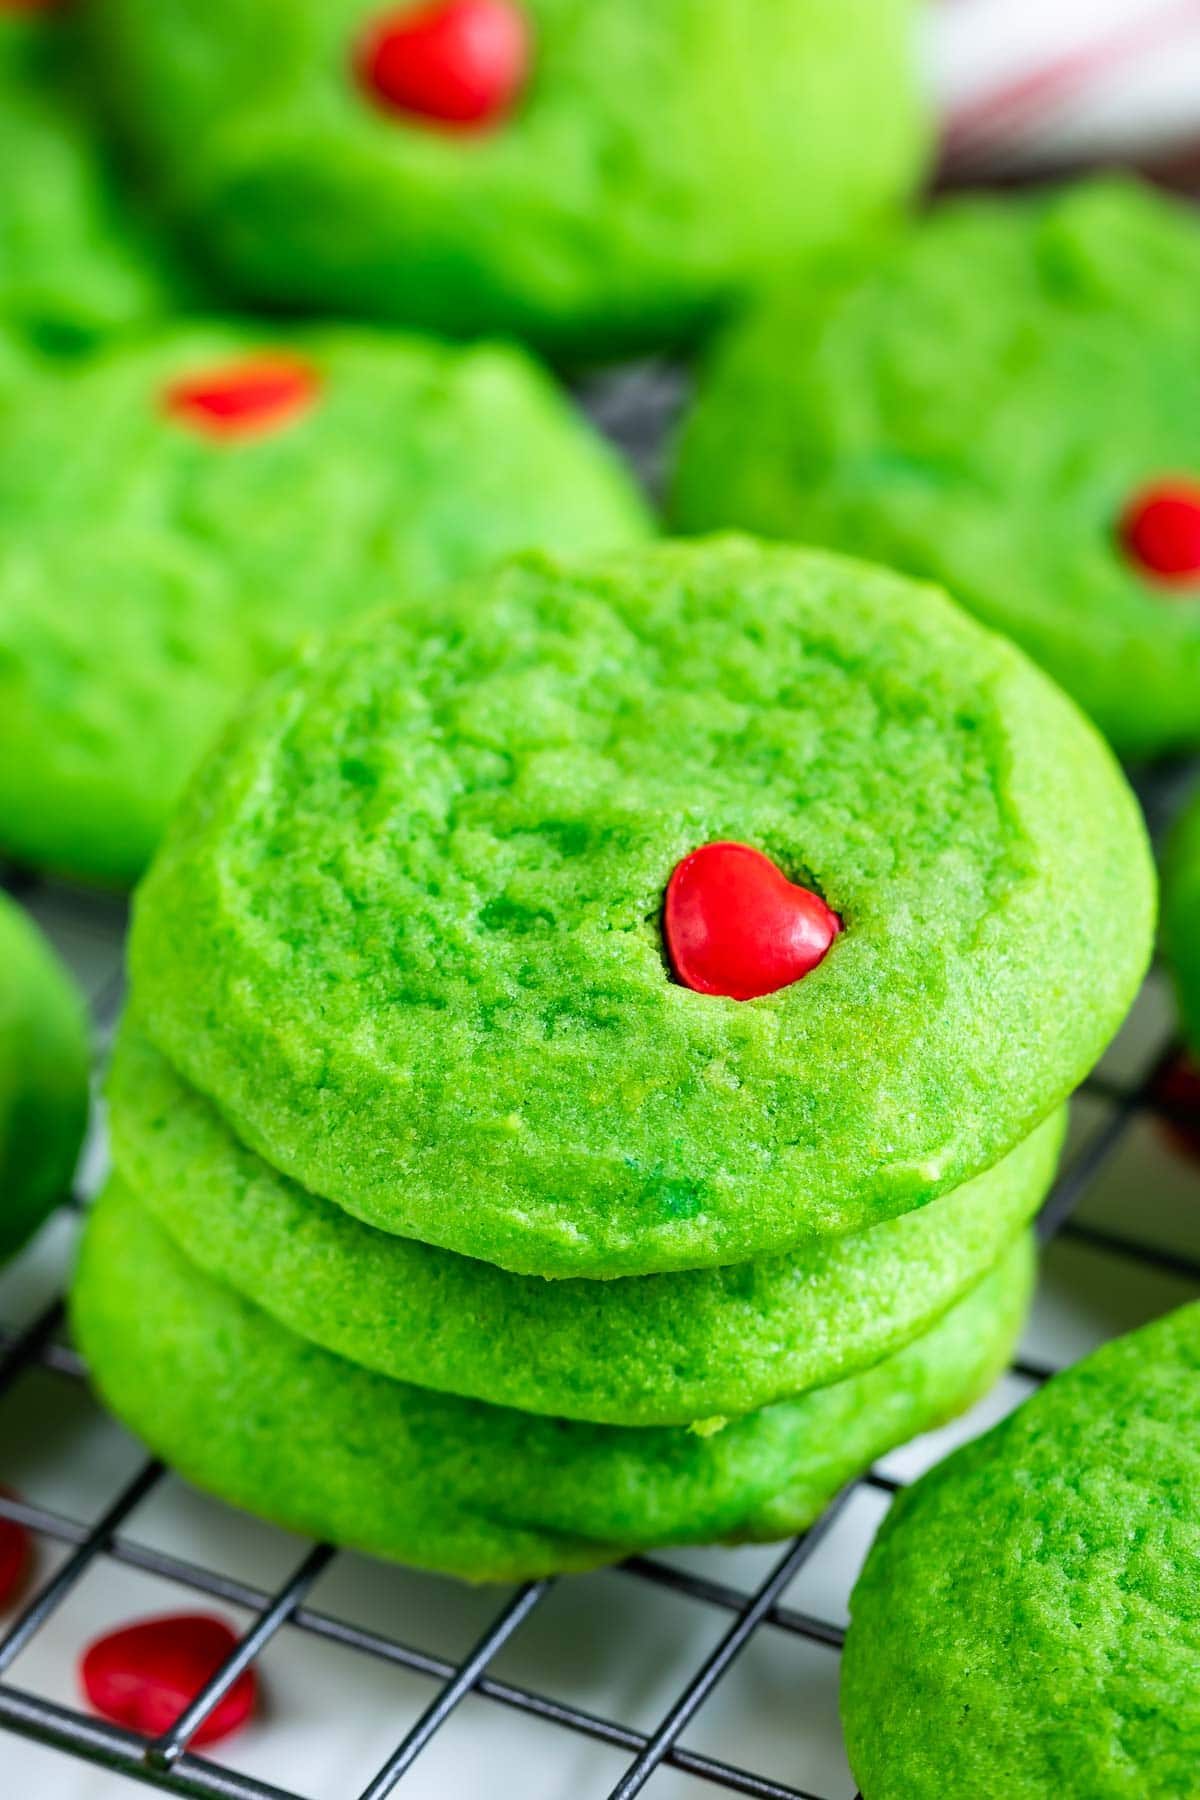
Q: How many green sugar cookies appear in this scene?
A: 10